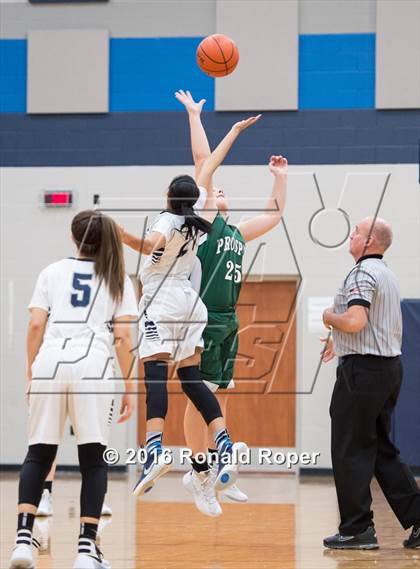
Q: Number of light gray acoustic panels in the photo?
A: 3